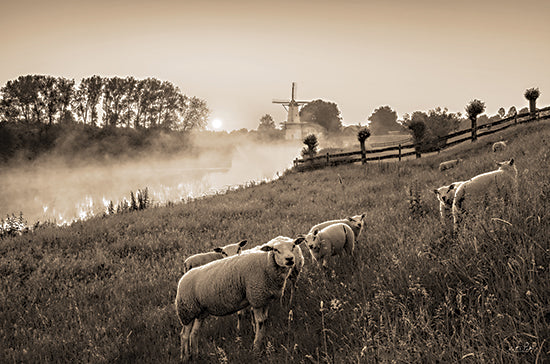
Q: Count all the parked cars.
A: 0